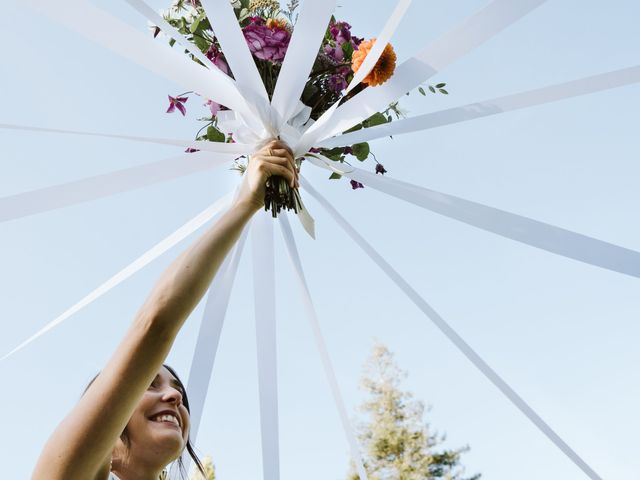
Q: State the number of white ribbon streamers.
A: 15